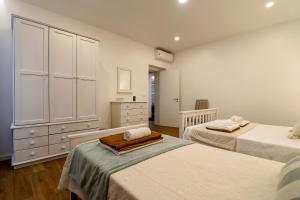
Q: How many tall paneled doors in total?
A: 3